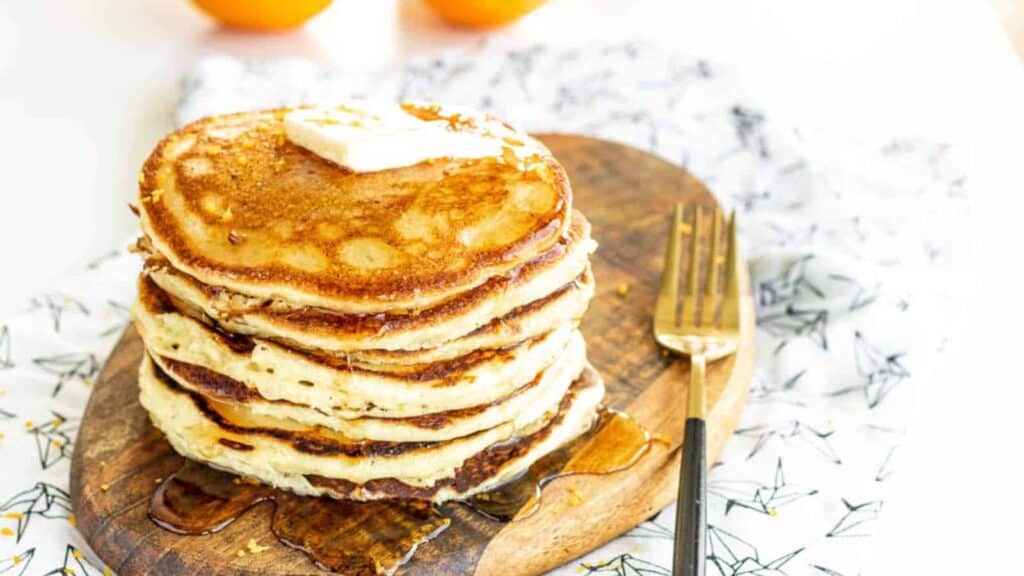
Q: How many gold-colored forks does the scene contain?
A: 1